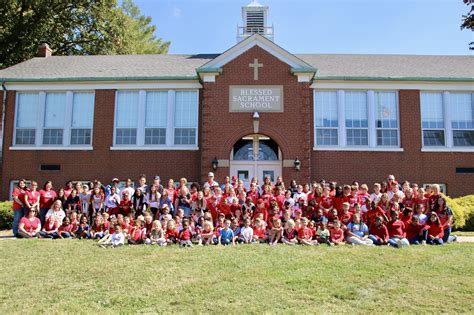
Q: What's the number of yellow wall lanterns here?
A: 0